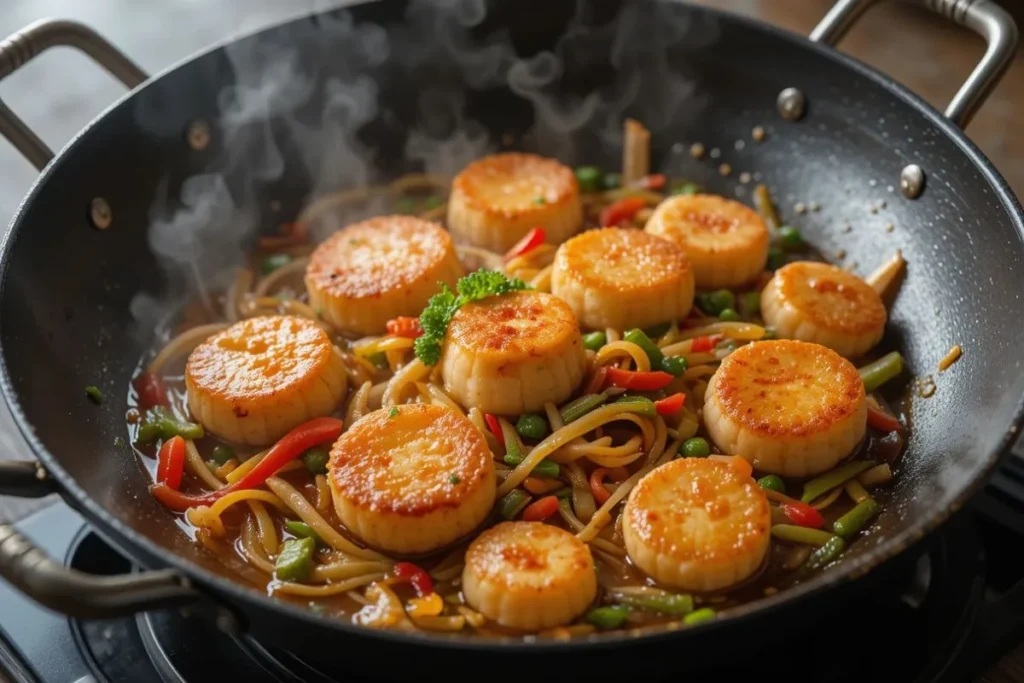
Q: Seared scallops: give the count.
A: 11